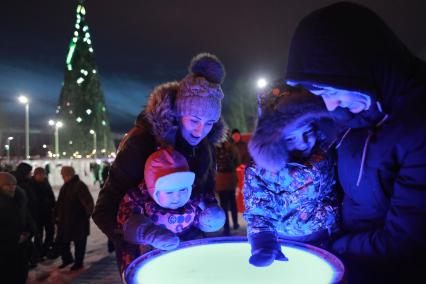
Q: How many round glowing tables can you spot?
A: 1